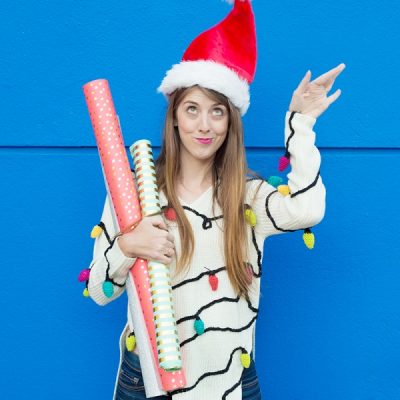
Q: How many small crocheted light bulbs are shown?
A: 15